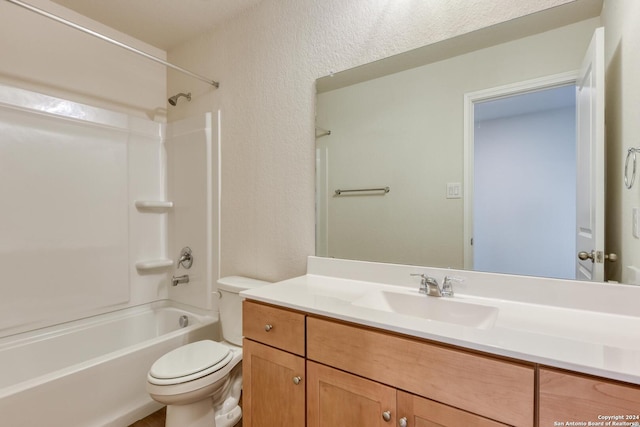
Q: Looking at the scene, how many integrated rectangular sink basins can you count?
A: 1